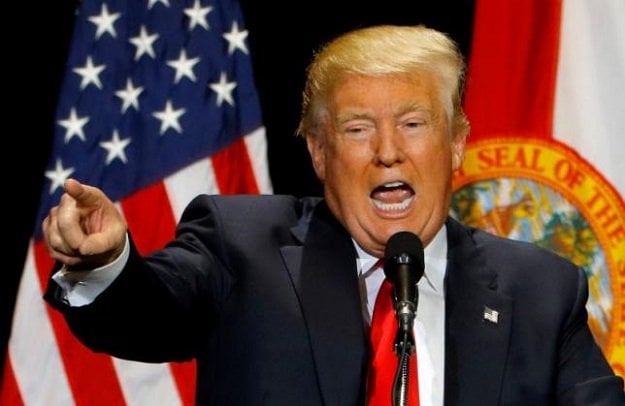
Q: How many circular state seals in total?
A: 1